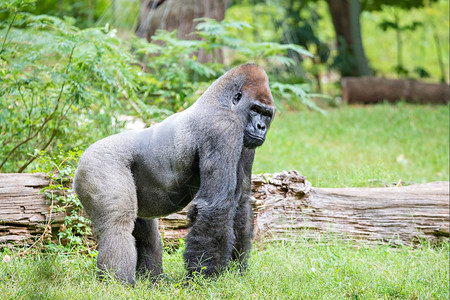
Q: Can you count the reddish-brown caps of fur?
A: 1